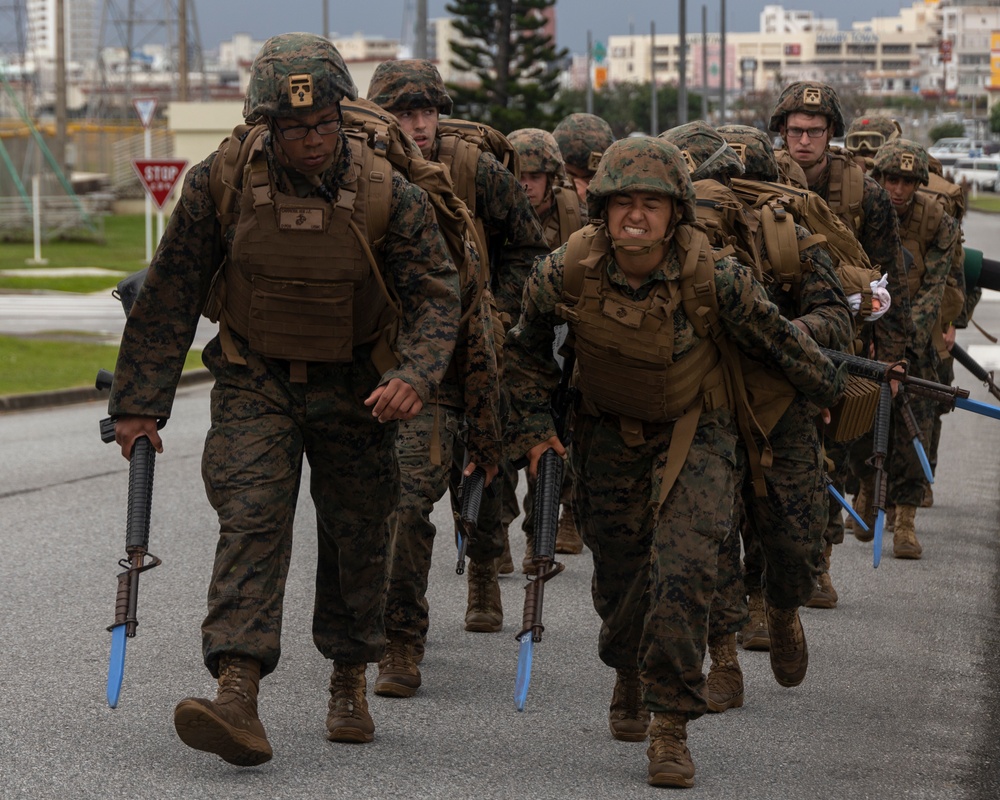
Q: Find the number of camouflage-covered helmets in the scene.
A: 10